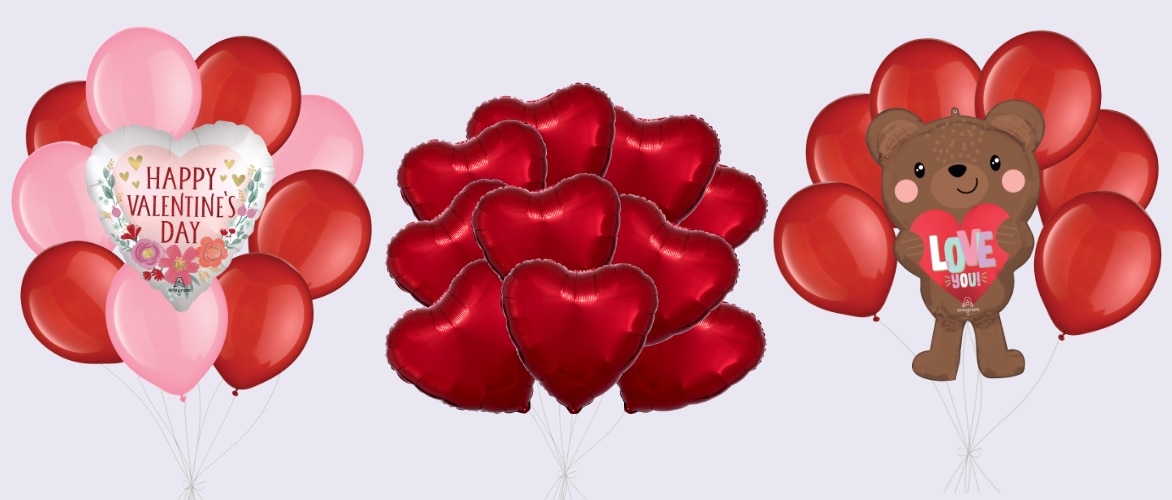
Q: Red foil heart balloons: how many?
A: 10